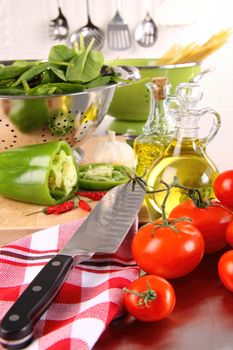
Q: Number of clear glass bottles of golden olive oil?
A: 2